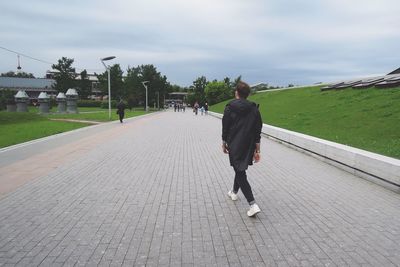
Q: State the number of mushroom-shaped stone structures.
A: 4